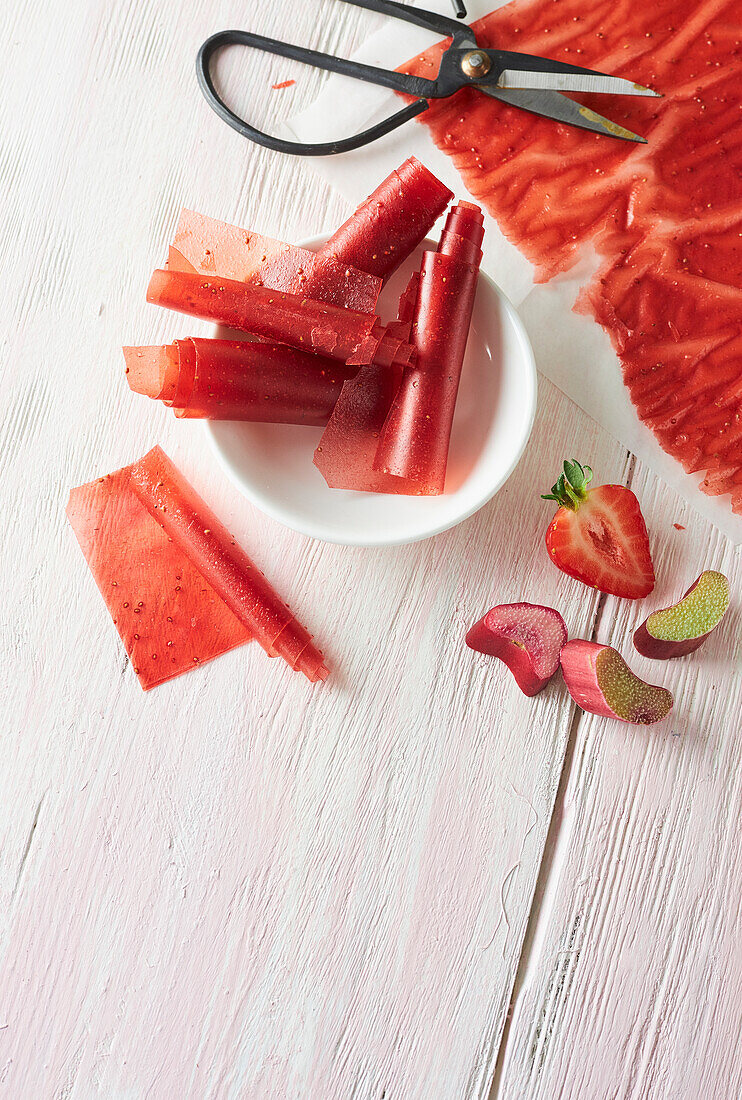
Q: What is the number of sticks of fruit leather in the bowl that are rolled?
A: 4